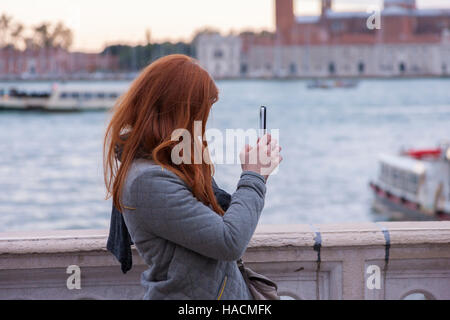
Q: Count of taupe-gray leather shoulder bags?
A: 1